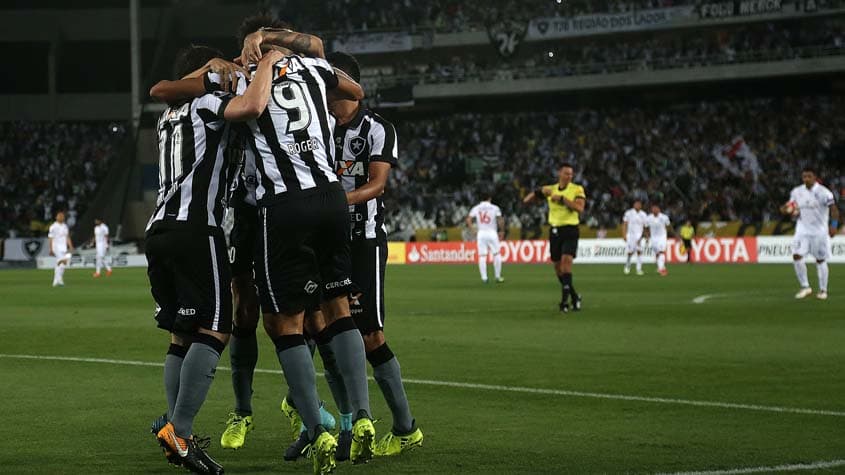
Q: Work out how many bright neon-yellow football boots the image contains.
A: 5